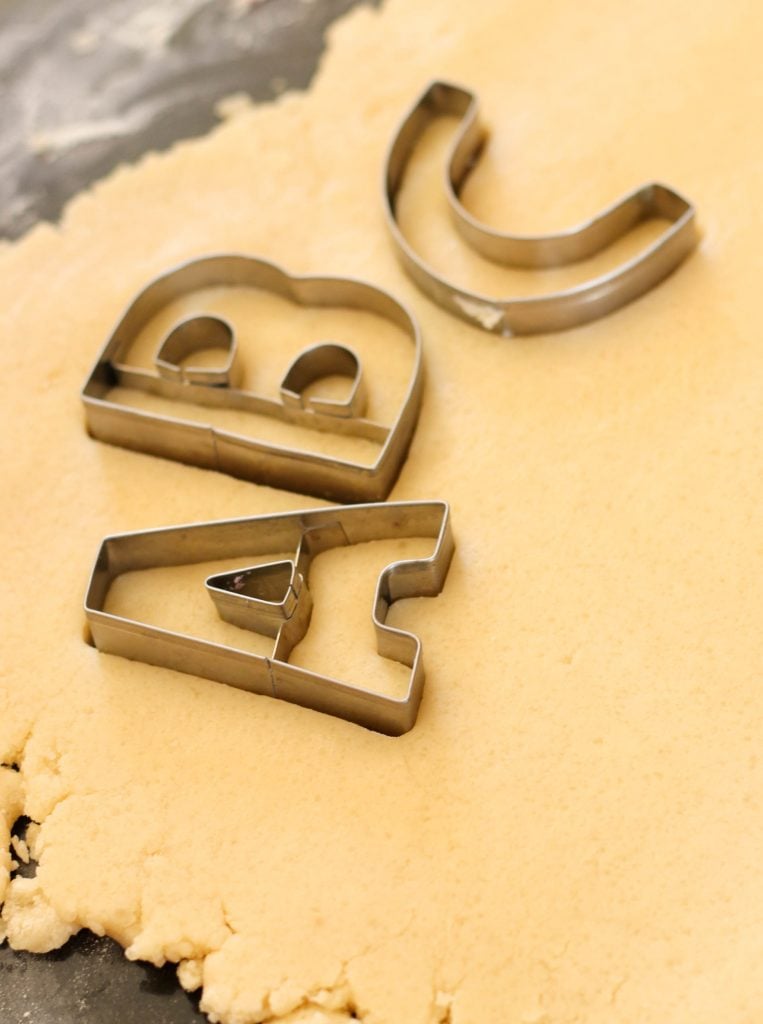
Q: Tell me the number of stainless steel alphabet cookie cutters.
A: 3